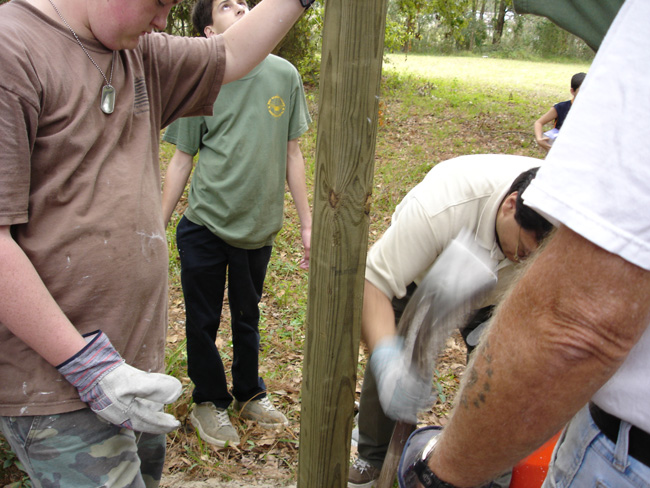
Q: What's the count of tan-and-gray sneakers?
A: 2